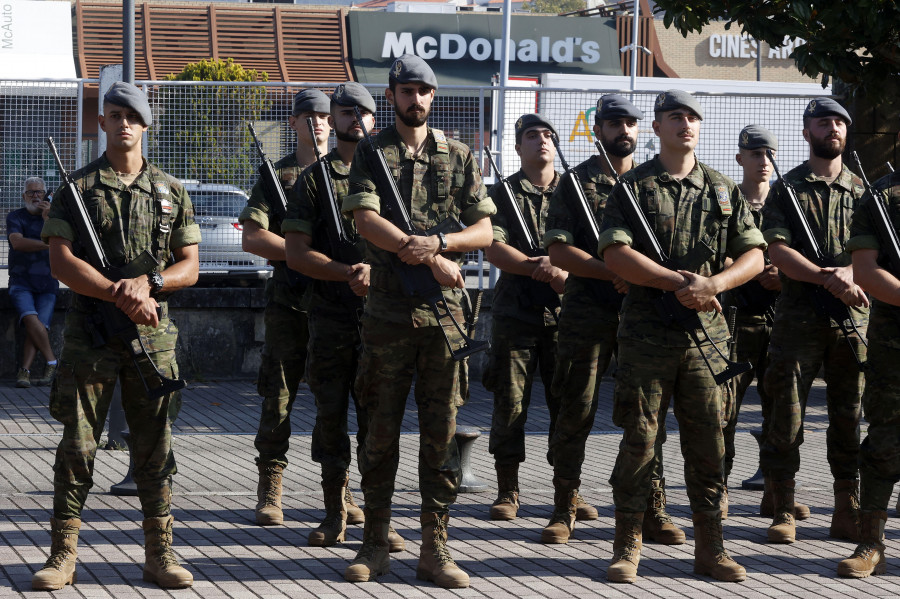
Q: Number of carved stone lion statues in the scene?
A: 0